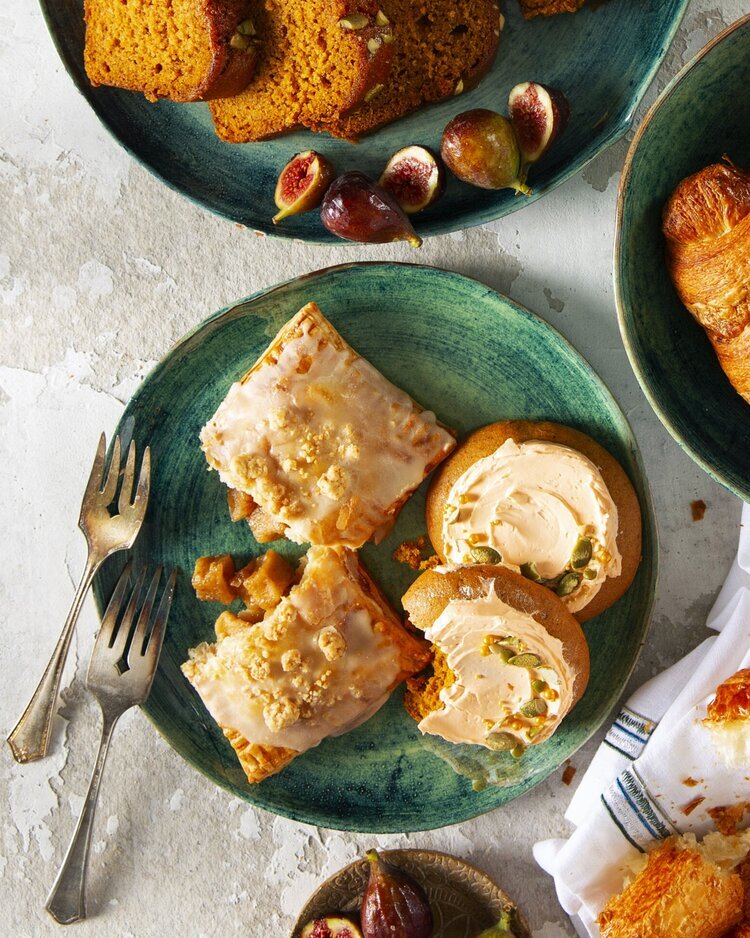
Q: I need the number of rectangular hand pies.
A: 2